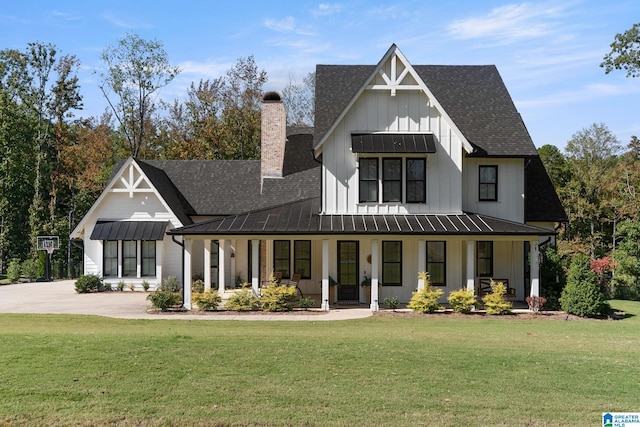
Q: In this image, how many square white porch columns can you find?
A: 9